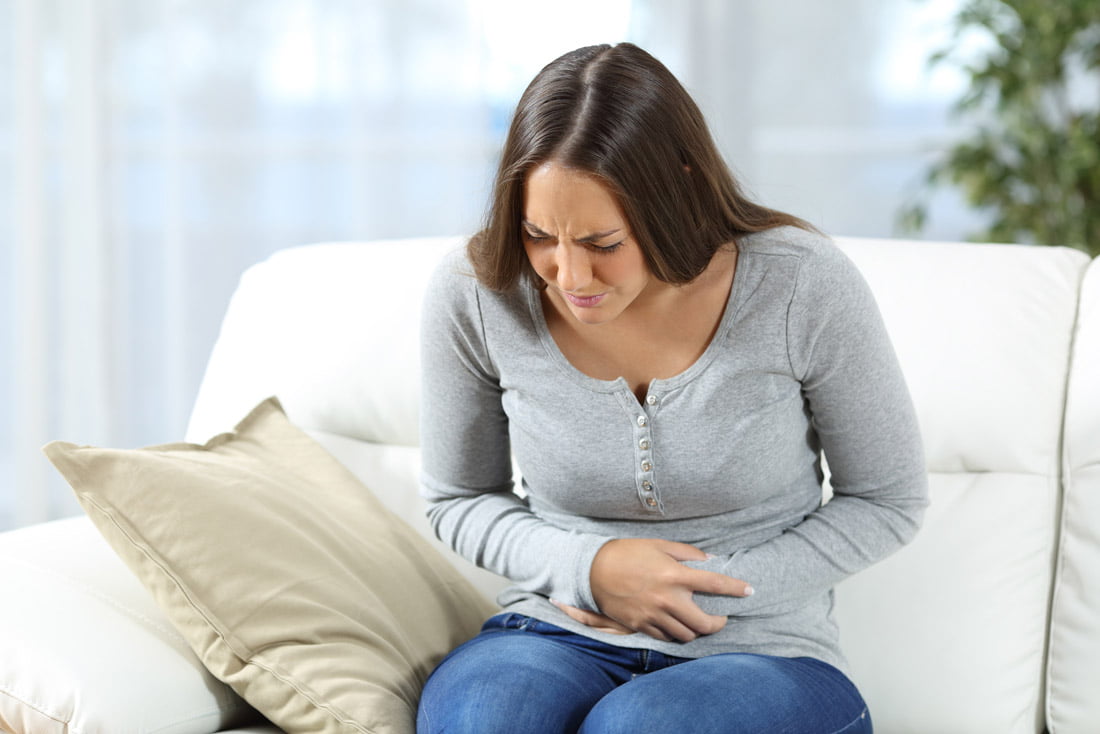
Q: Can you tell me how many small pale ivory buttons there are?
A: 6